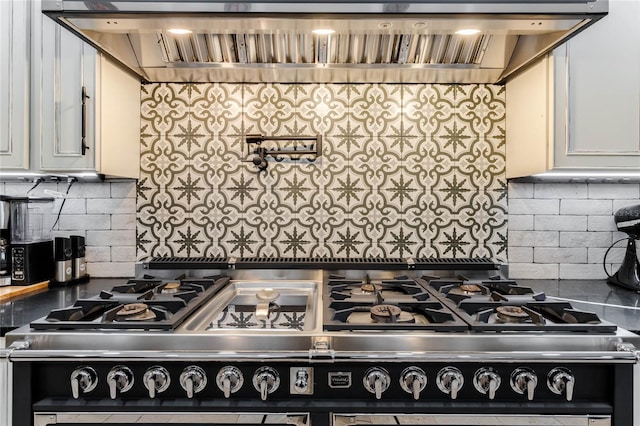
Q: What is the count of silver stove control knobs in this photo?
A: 12